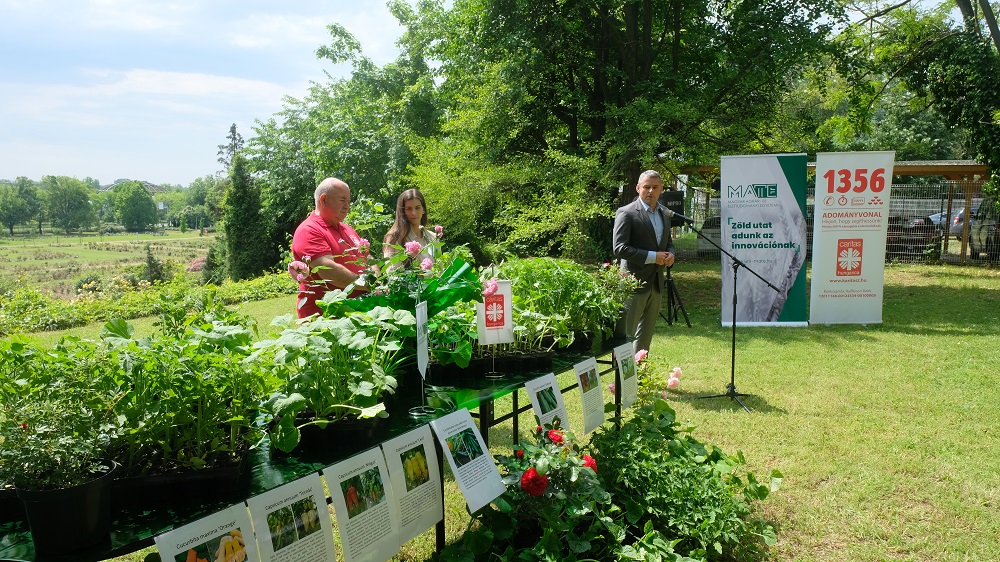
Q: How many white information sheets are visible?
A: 8